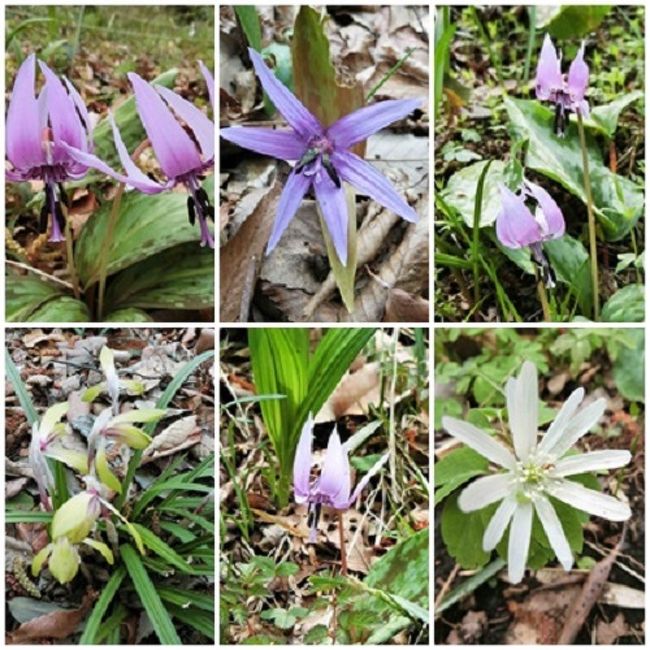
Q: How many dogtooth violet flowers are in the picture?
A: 6